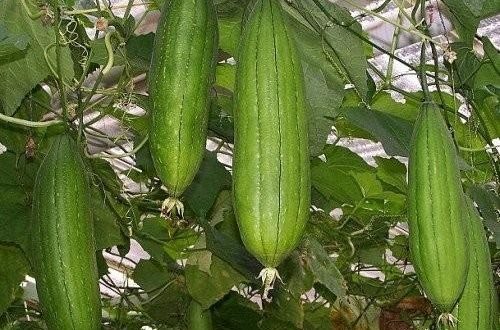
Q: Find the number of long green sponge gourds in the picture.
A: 5